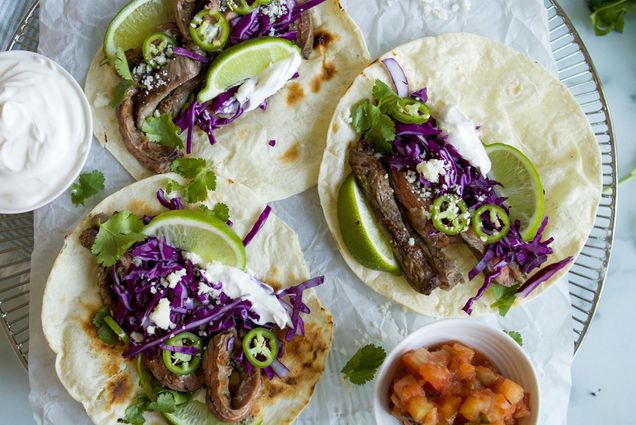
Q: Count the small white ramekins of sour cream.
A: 1